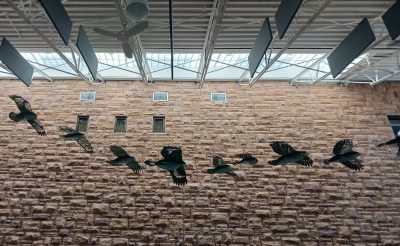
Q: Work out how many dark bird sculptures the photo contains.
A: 9